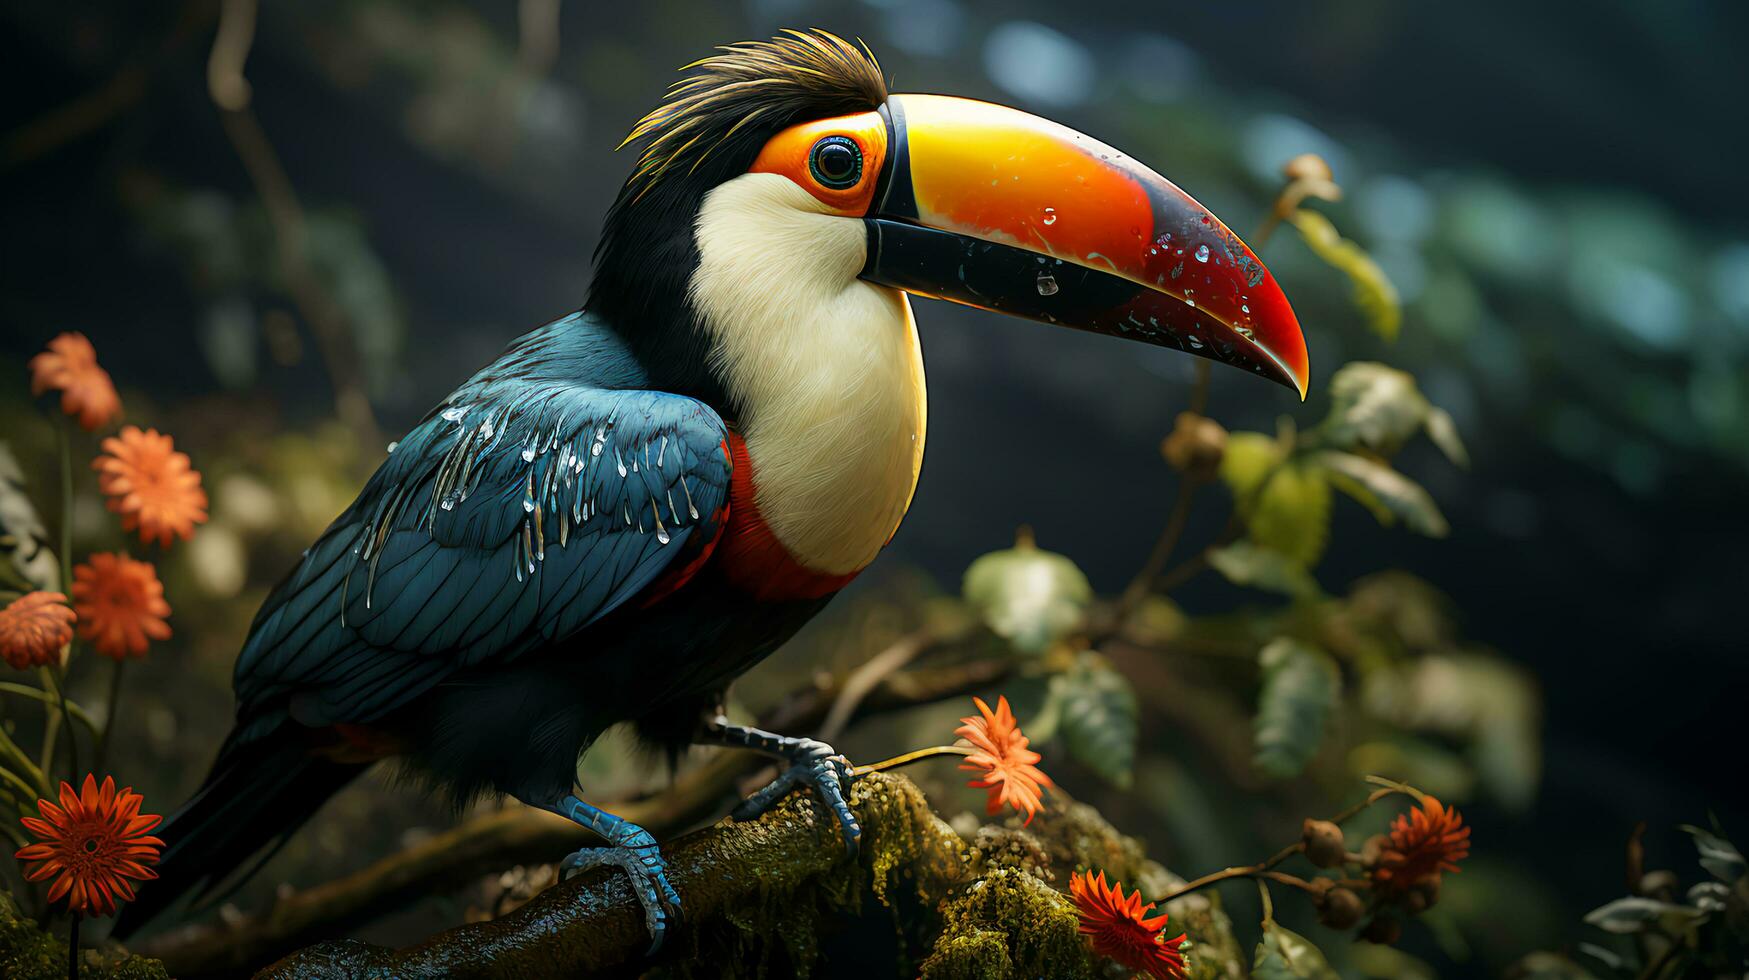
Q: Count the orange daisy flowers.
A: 8